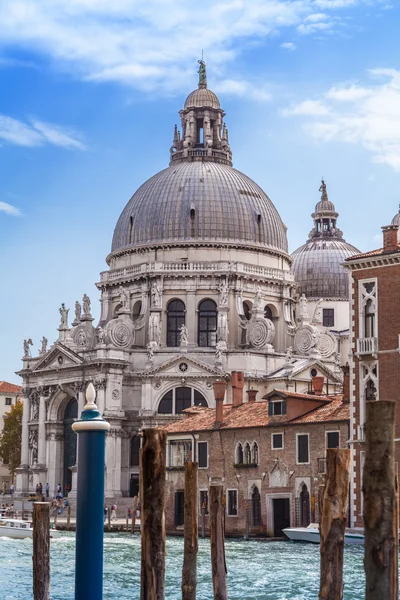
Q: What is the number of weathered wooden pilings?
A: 6